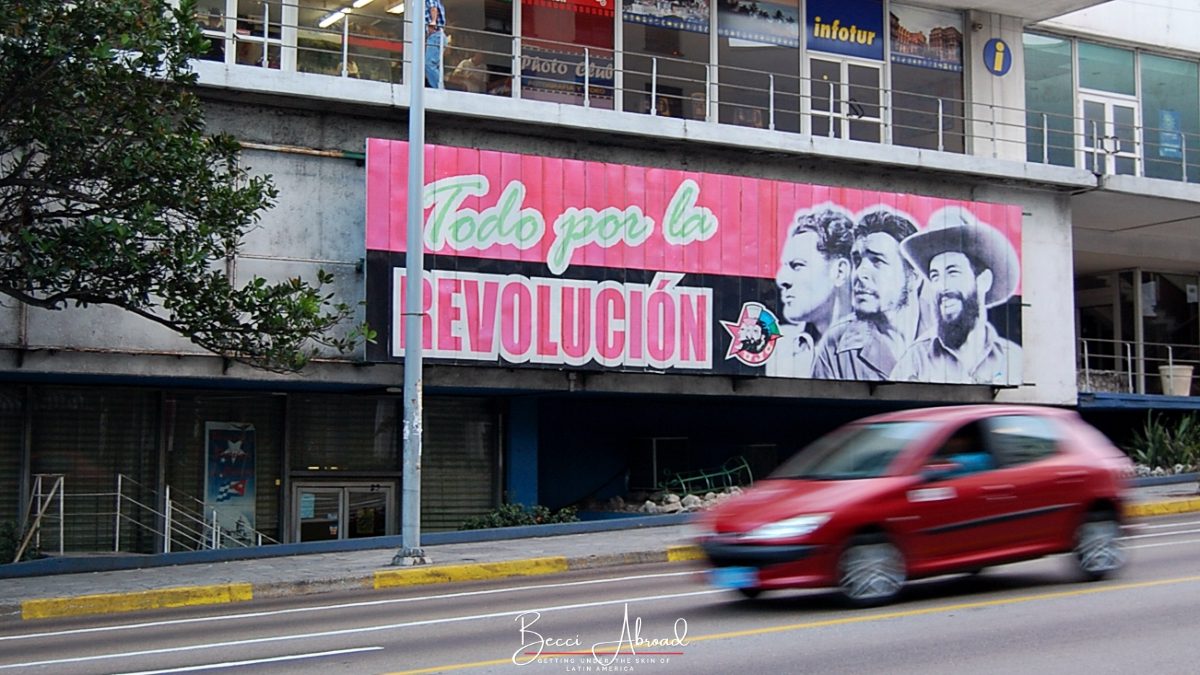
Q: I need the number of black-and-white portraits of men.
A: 3